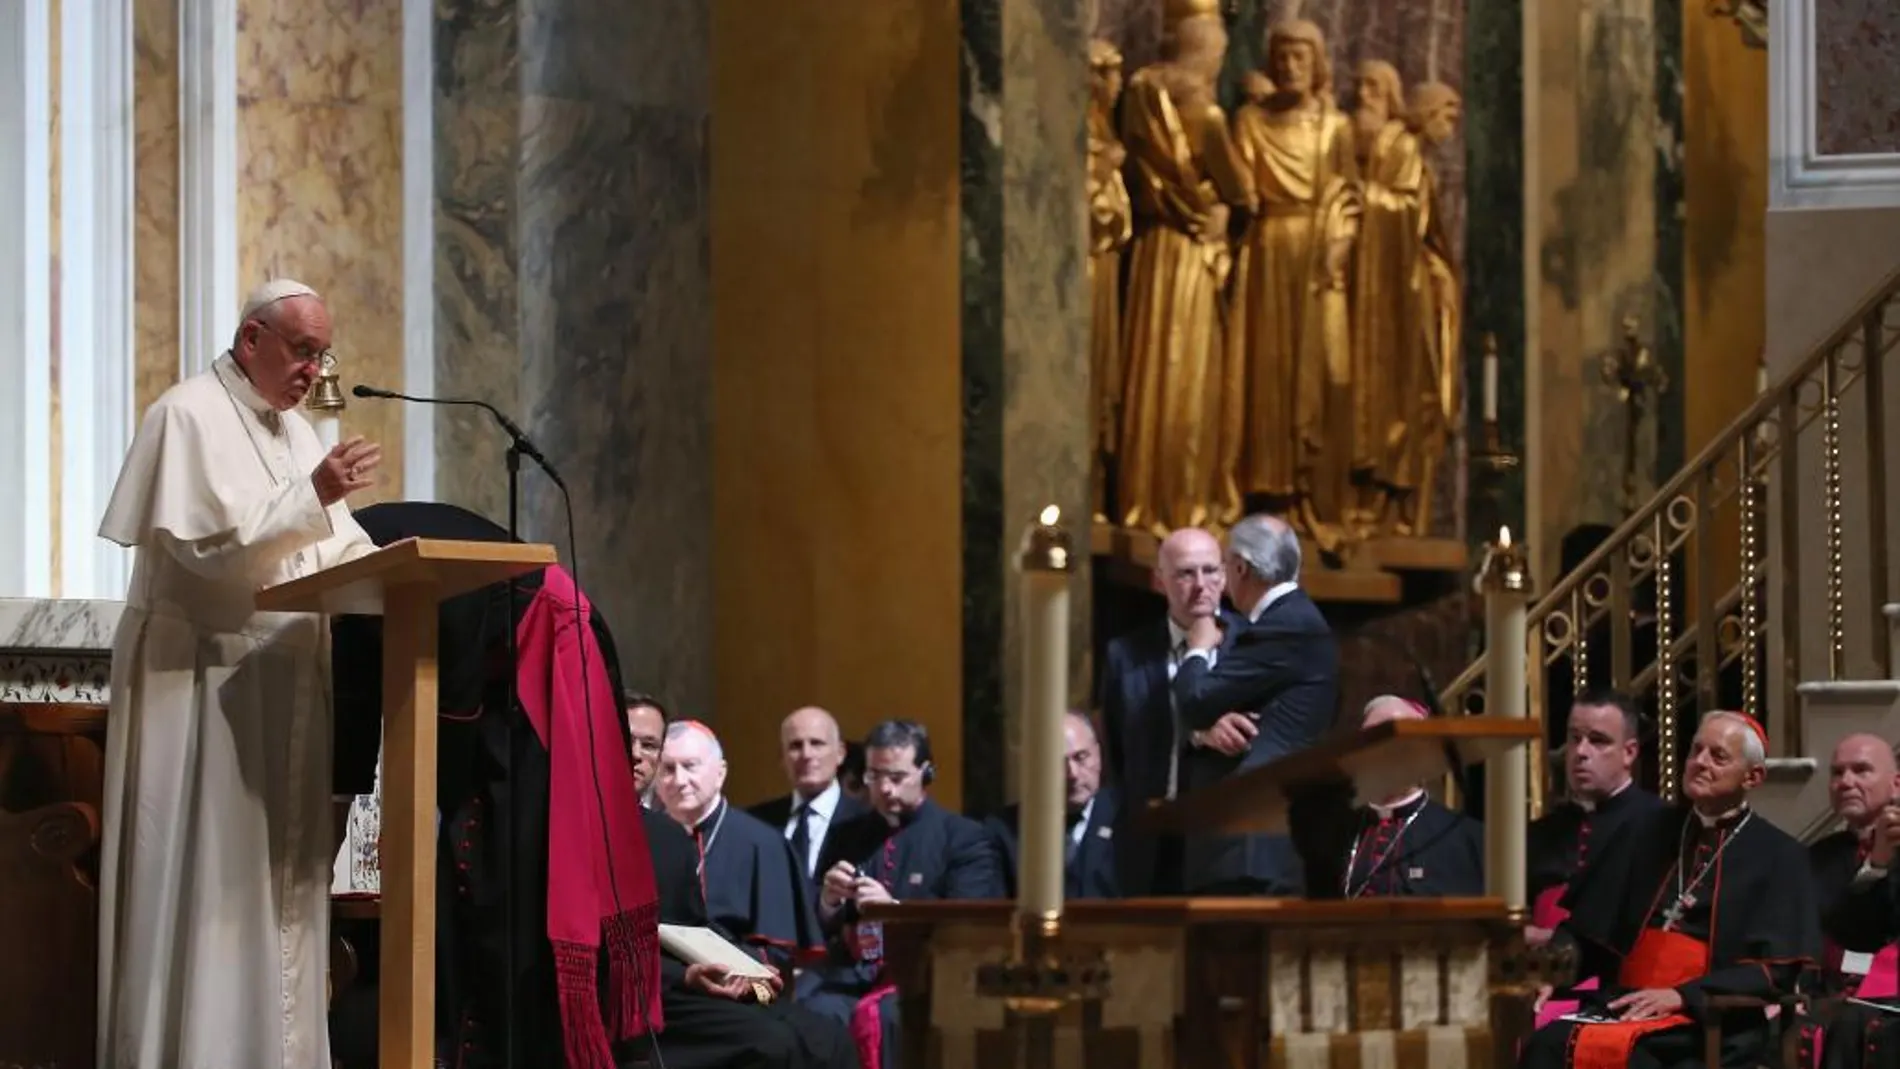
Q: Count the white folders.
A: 1